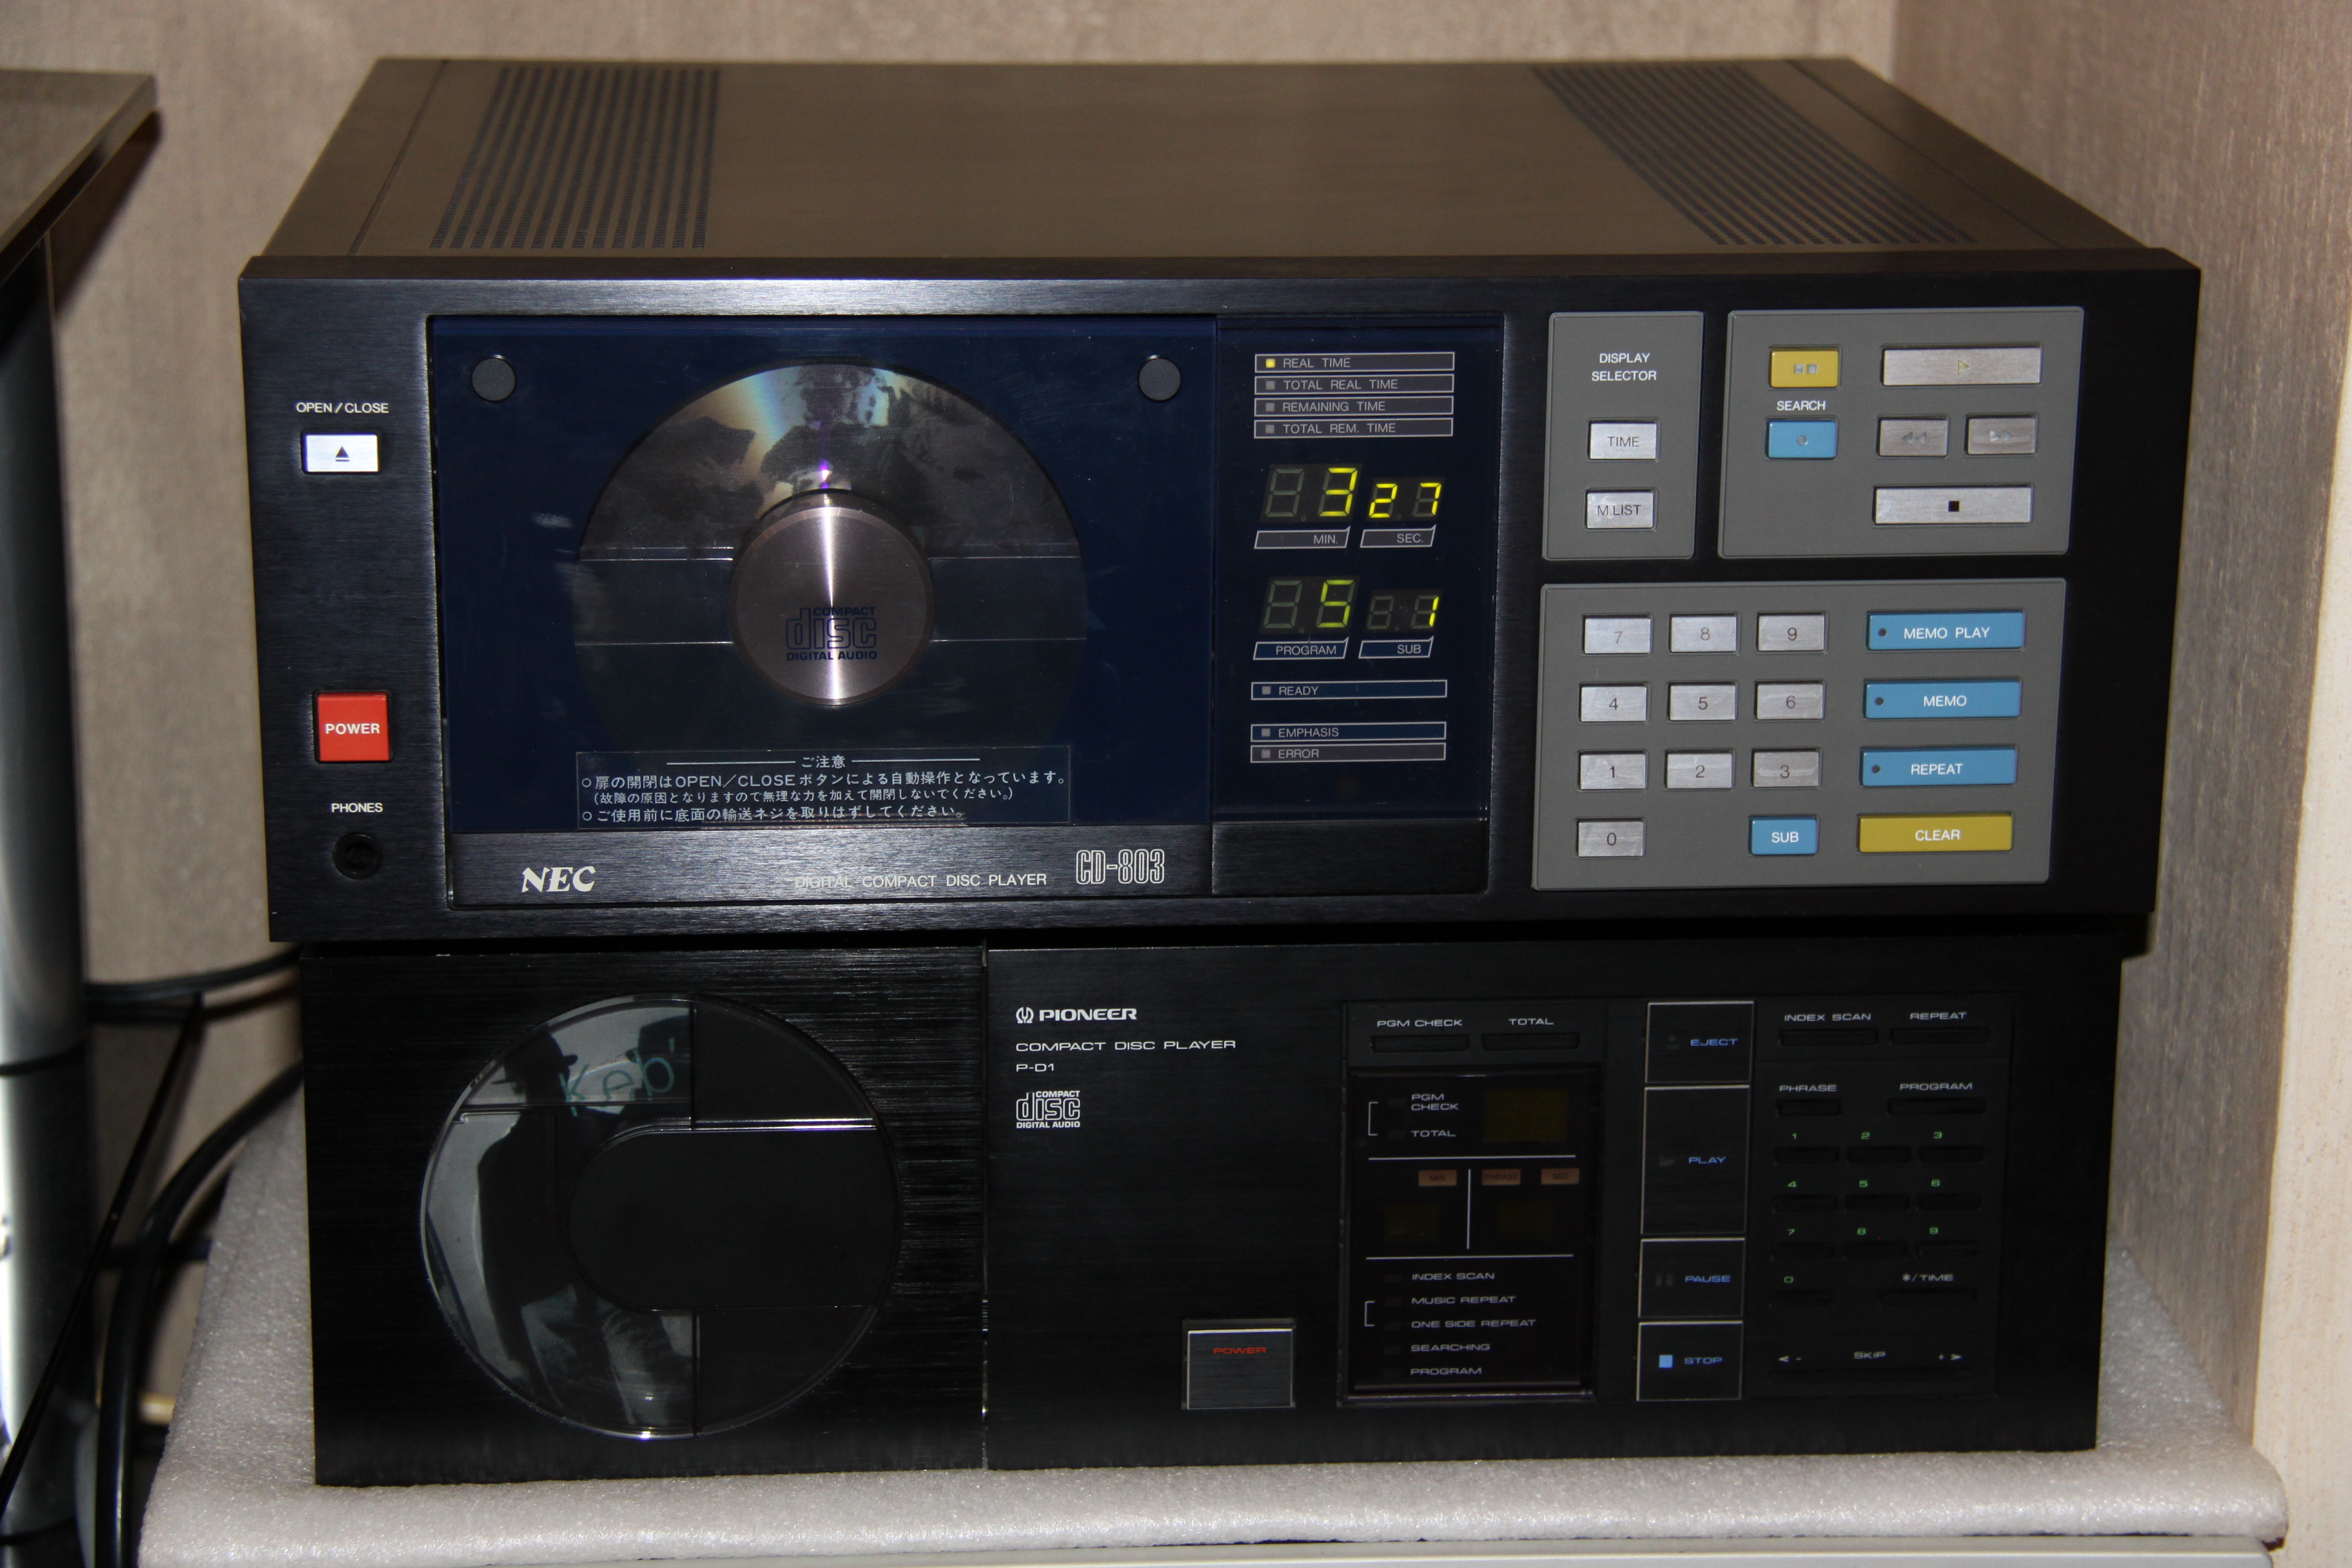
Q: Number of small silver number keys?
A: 10